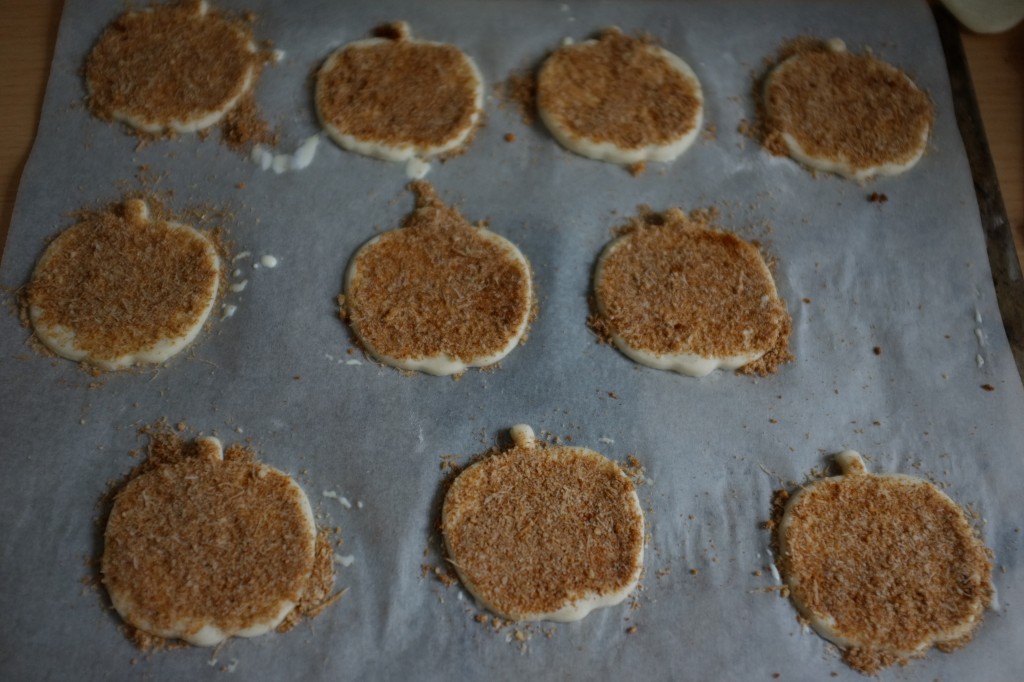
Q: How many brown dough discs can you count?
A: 10